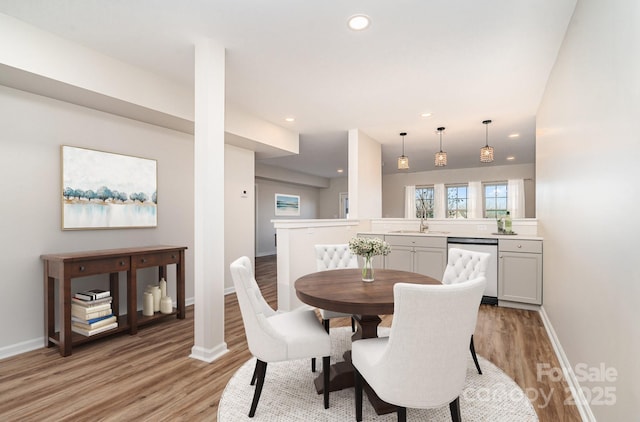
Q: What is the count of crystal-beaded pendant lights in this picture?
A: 3